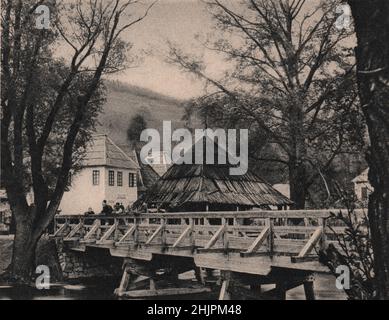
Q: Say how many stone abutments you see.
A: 1